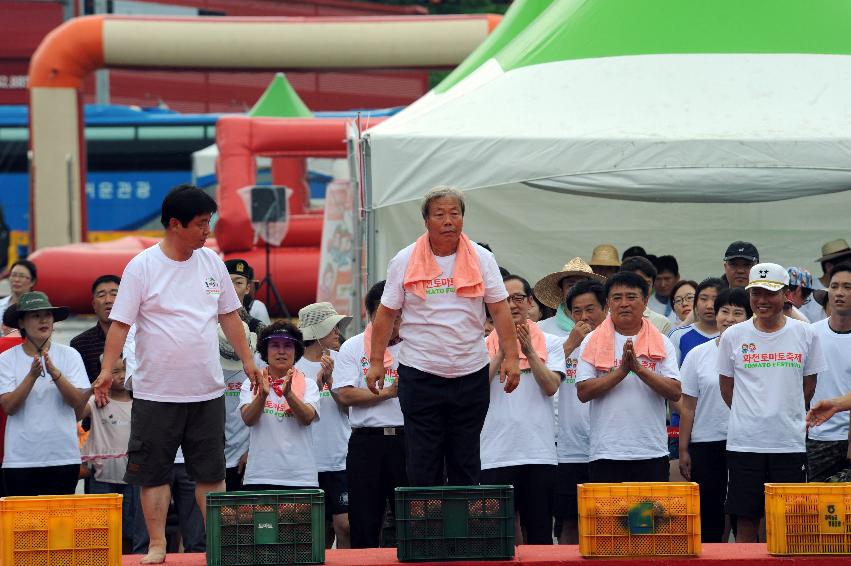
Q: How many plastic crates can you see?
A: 5